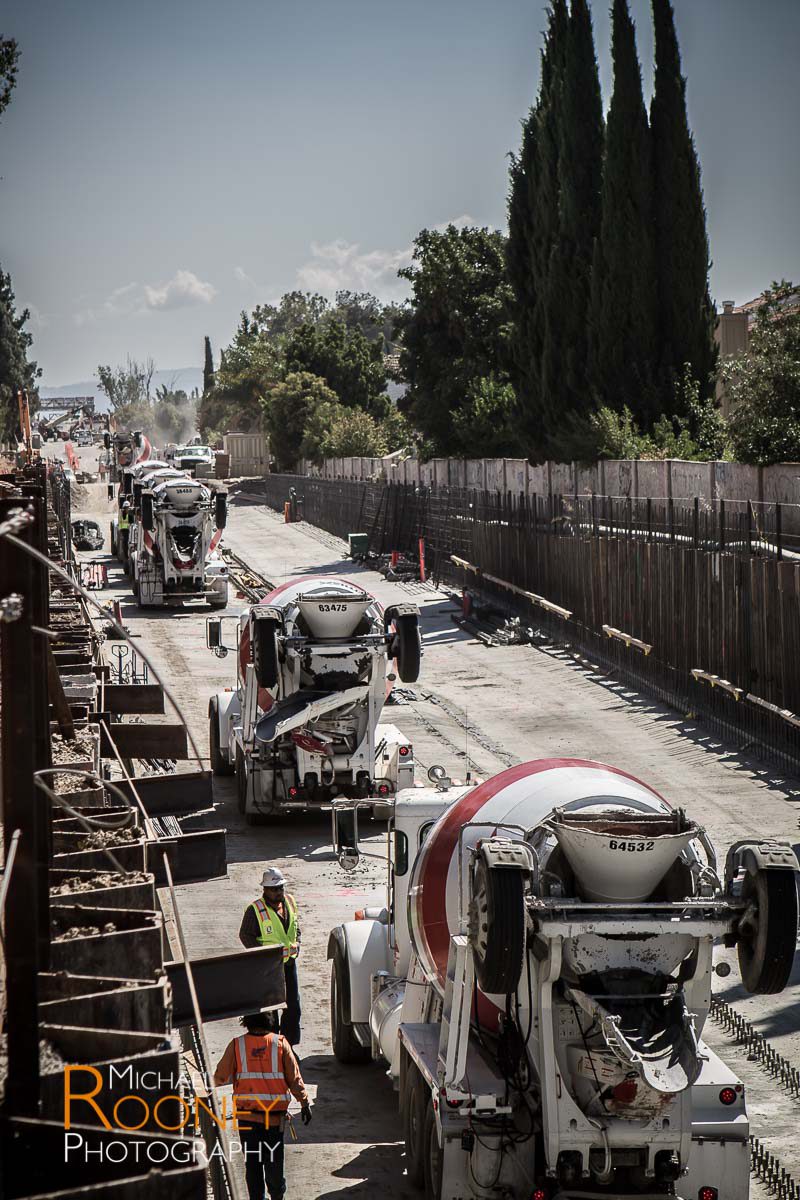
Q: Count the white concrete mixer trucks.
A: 6